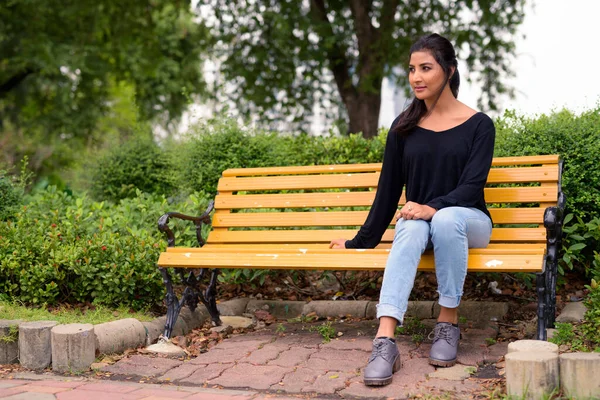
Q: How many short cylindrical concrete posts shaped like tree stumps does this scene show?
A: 6